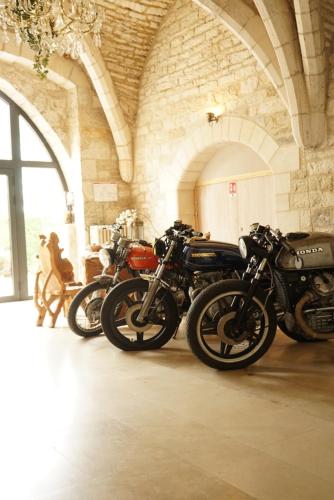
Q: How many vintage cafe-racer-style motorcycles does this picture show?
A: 3